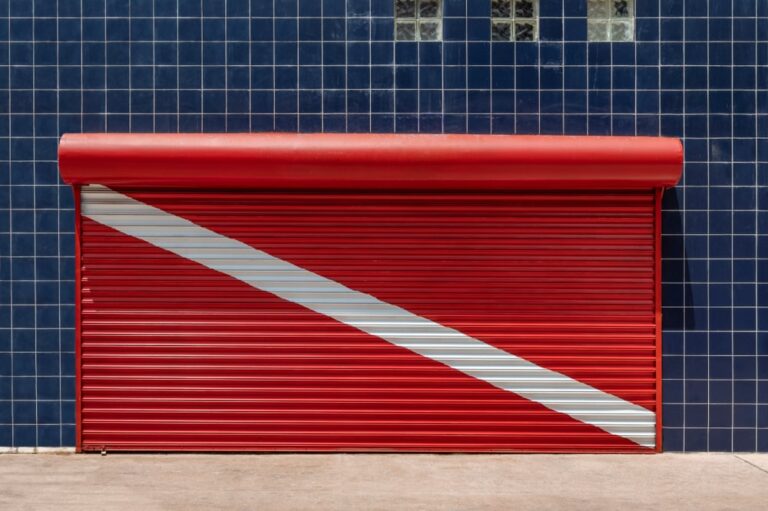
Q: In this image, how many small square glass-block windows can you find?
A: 3